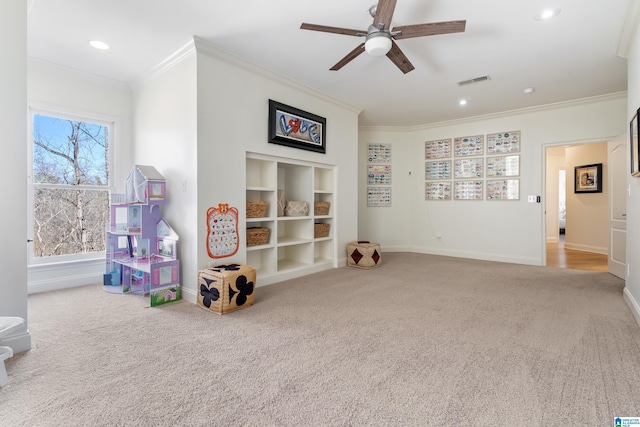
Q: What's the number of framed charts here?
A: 12